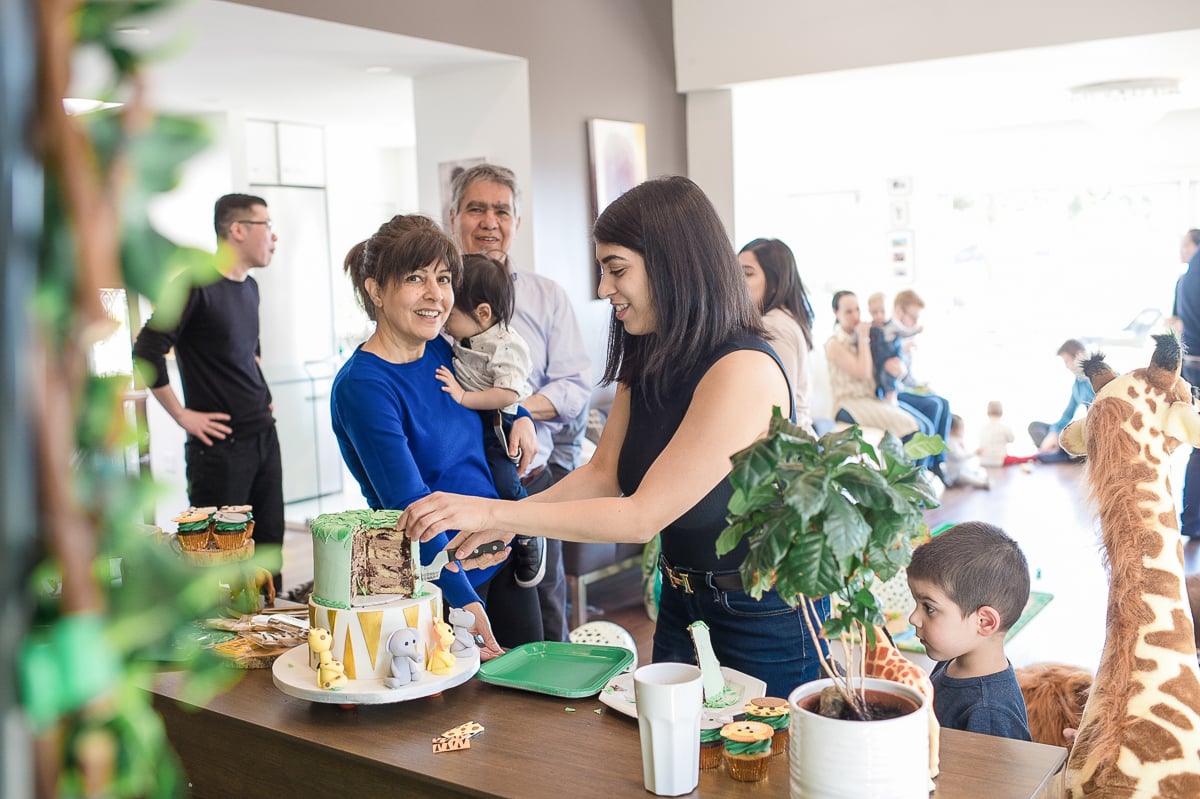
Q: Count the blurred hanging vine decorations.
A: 1